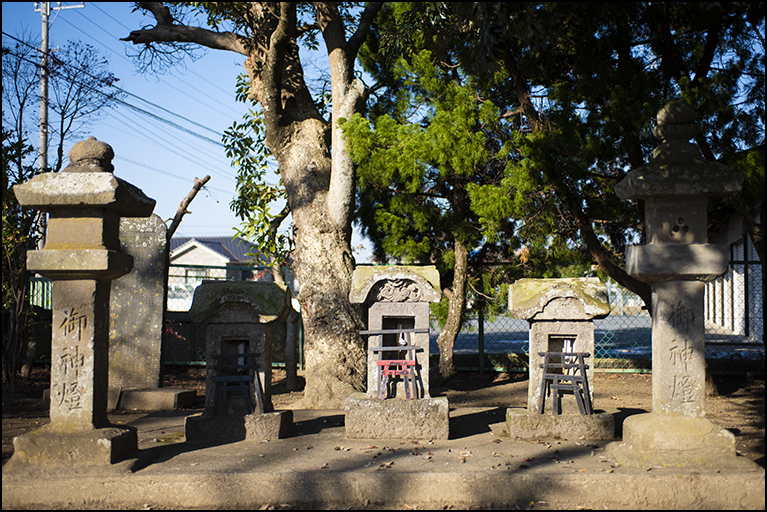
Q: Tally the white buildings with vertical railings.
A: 1